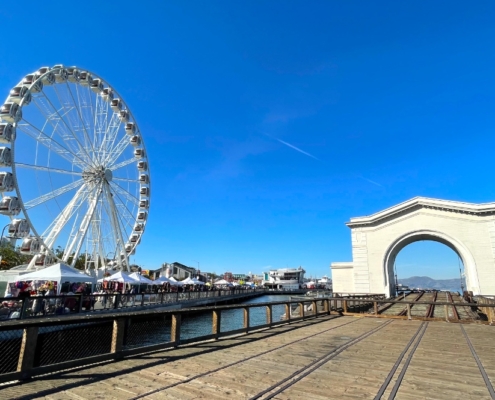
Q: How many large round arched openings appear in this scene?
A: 1